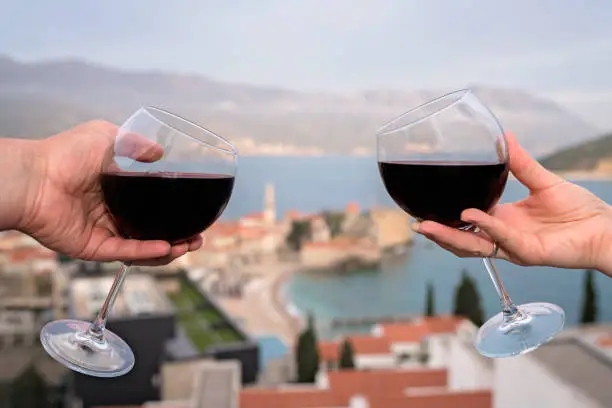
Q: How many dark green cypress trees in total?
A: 5